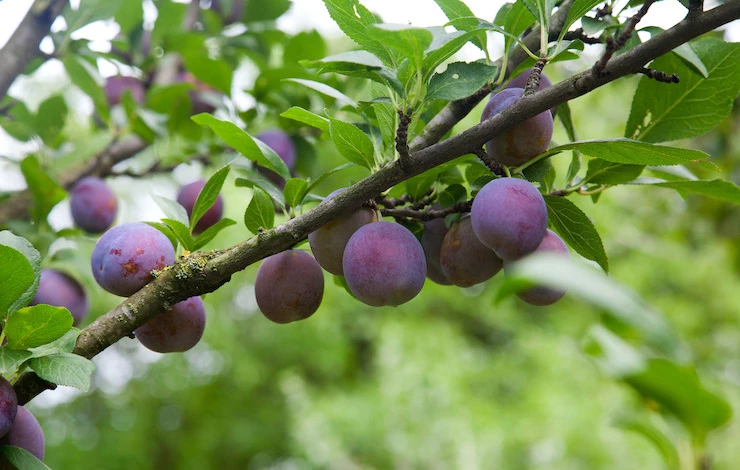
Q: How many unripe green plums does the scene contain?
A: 0